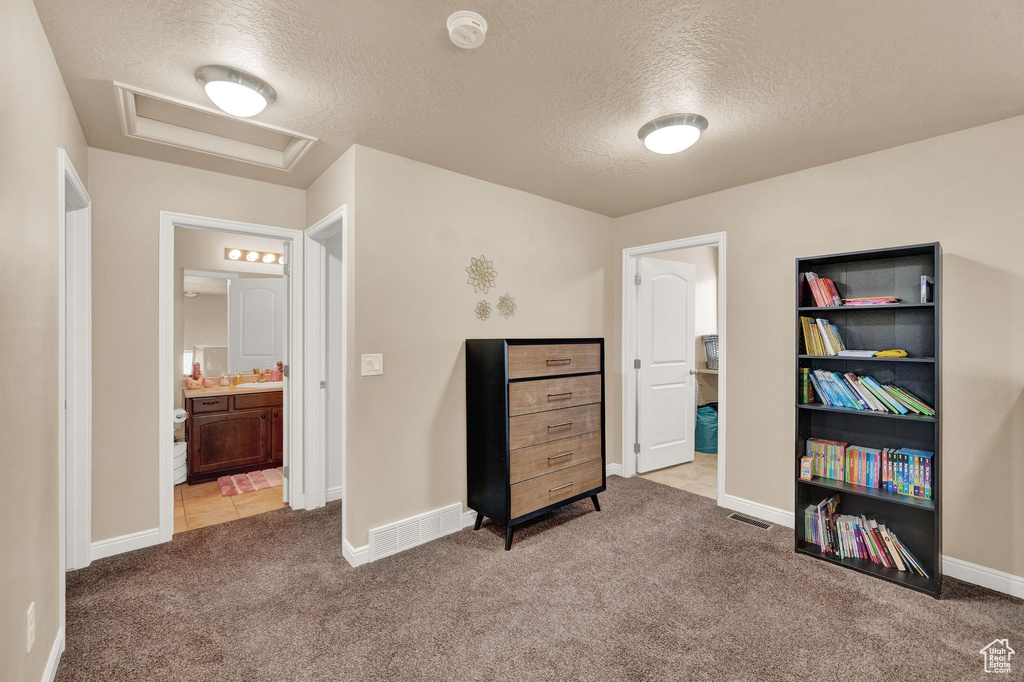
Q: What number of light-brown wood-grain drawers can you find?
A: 5